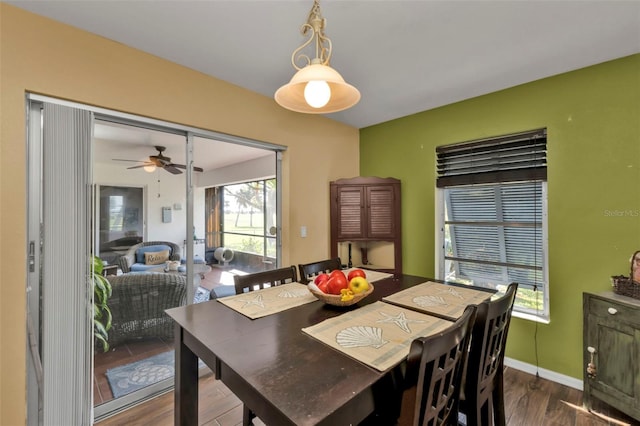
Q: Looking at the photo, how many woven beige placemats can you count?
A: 4